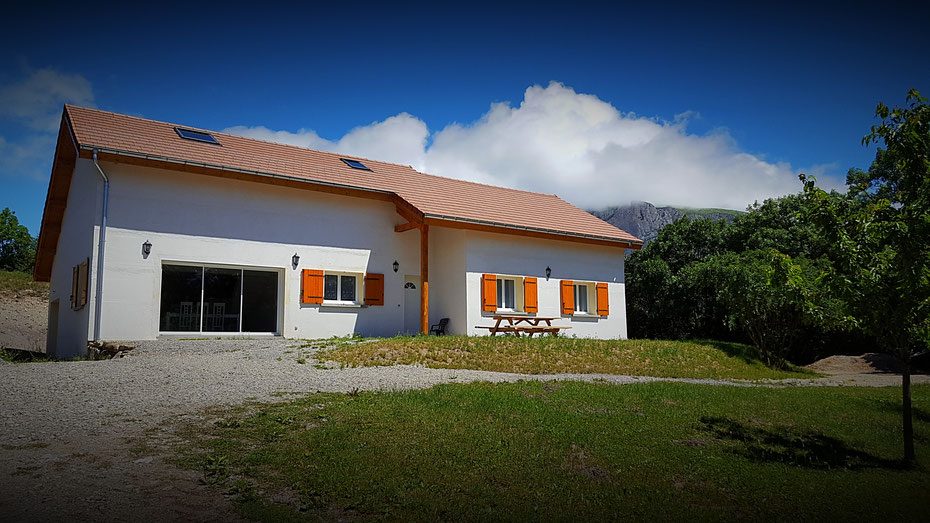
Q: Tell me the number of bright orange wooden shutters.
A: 6